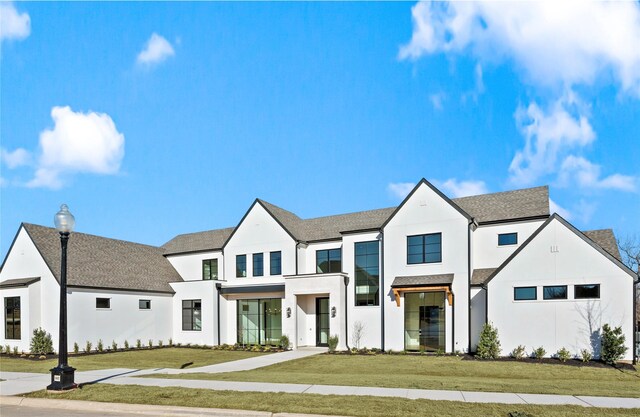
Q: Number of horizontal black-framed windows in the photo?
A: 6